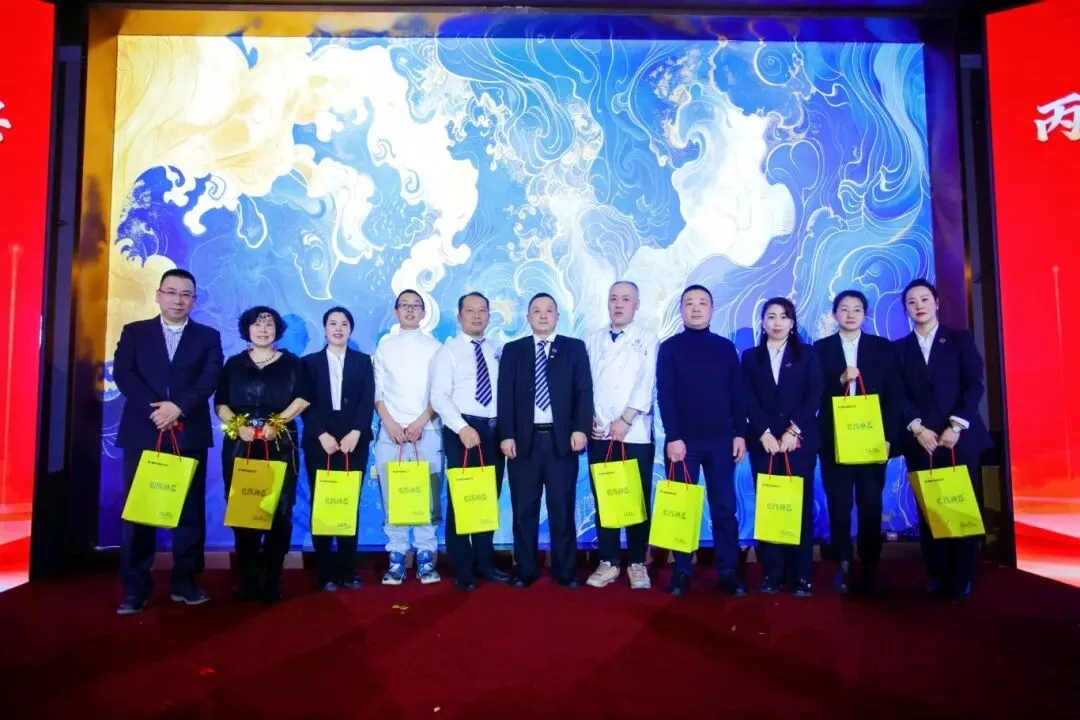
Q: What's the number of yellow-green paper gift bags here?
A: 10